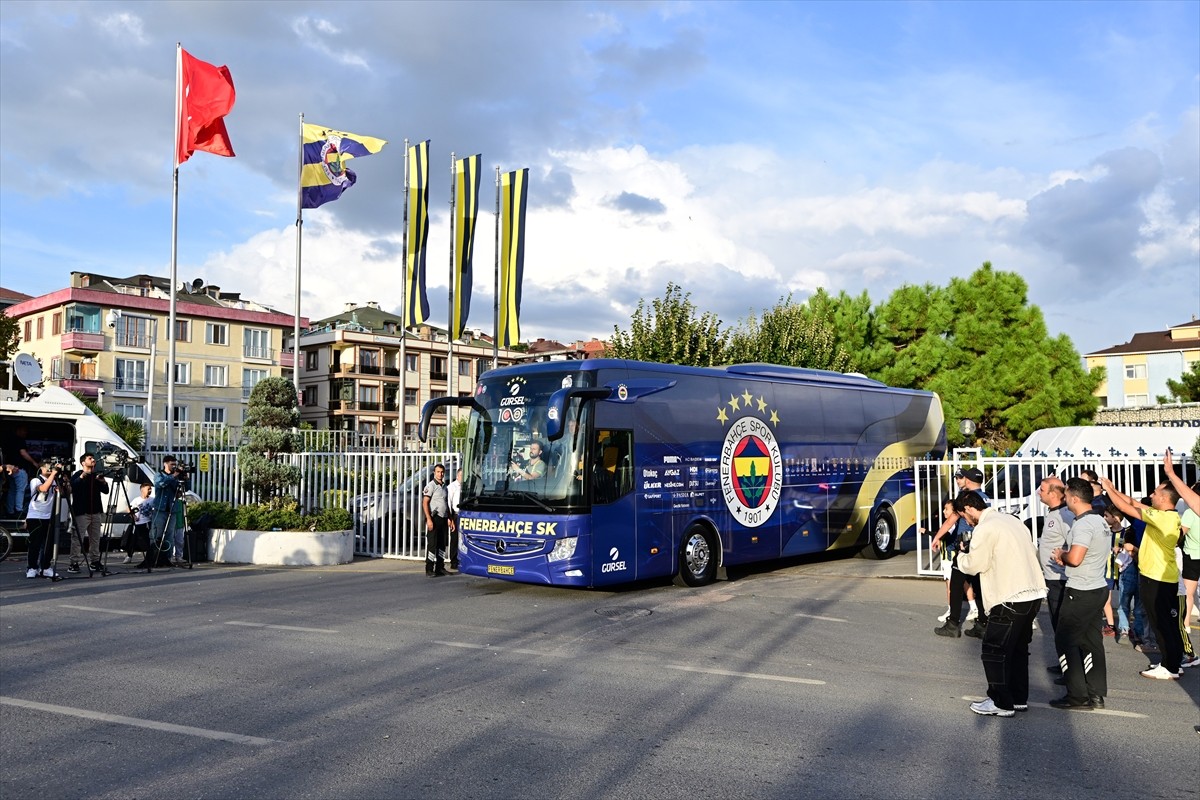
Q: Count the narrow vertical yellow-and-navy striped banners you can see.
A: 3